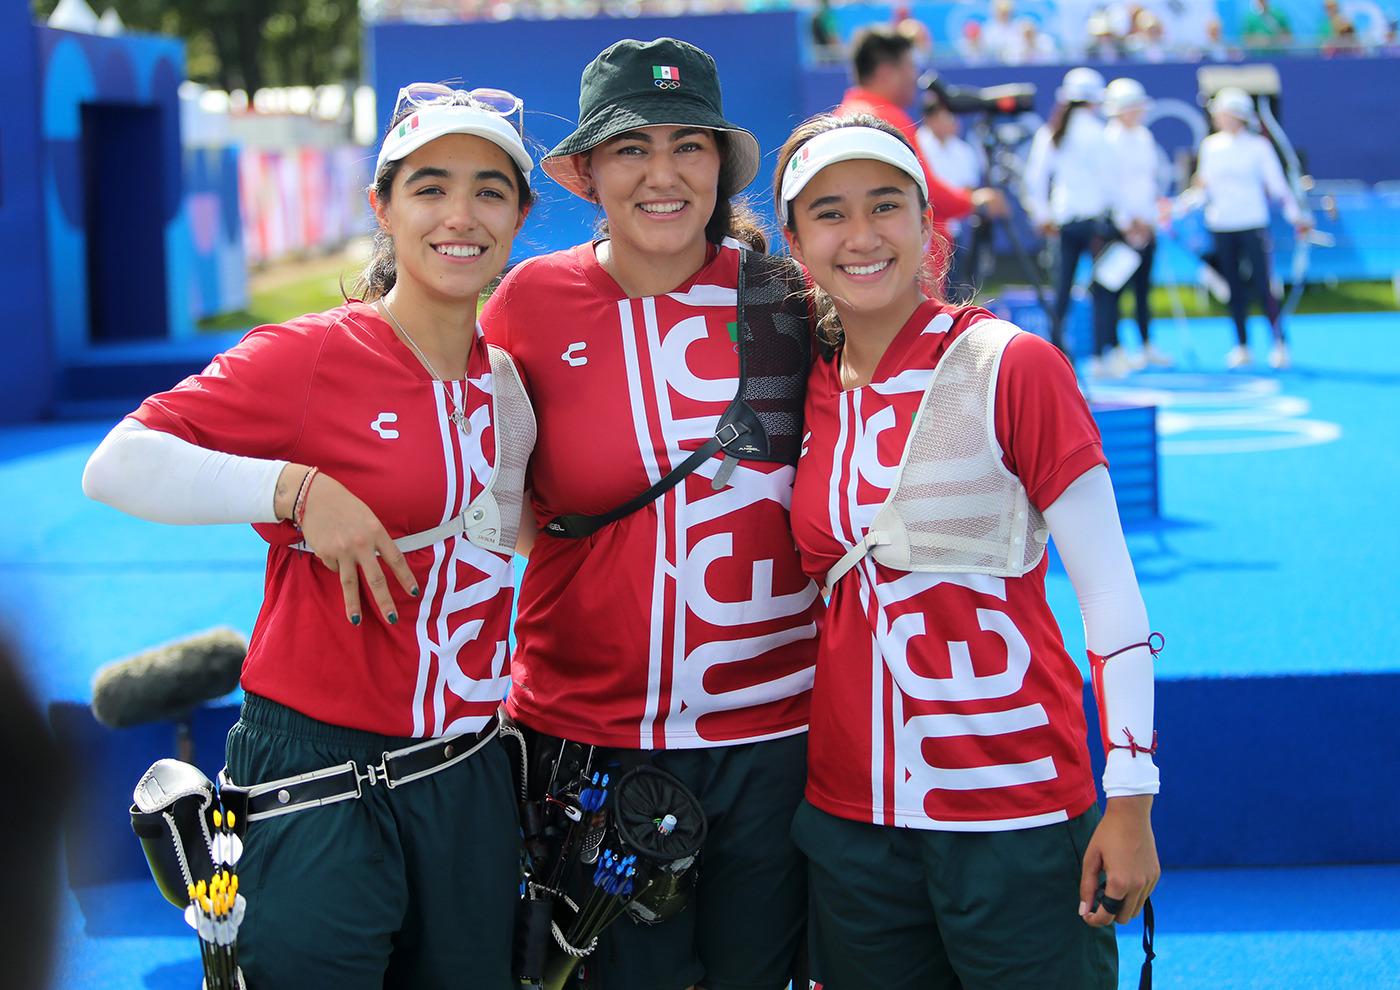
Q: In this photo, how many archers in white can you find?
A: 3